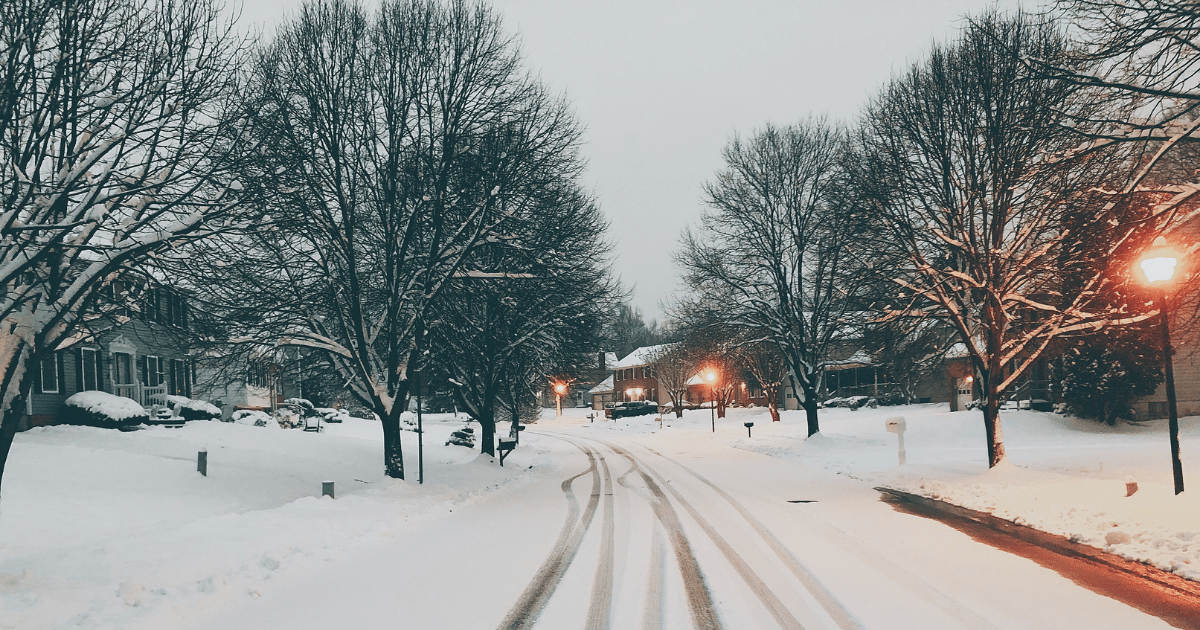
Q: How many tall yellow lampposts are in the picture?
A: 3